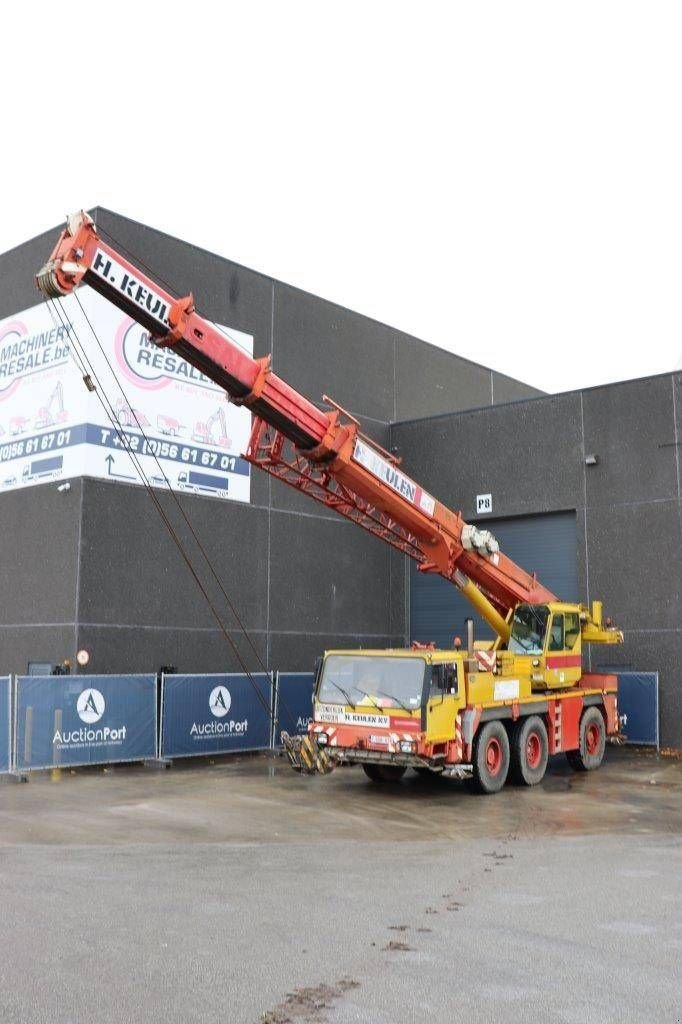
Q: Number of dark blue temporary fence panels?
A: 5